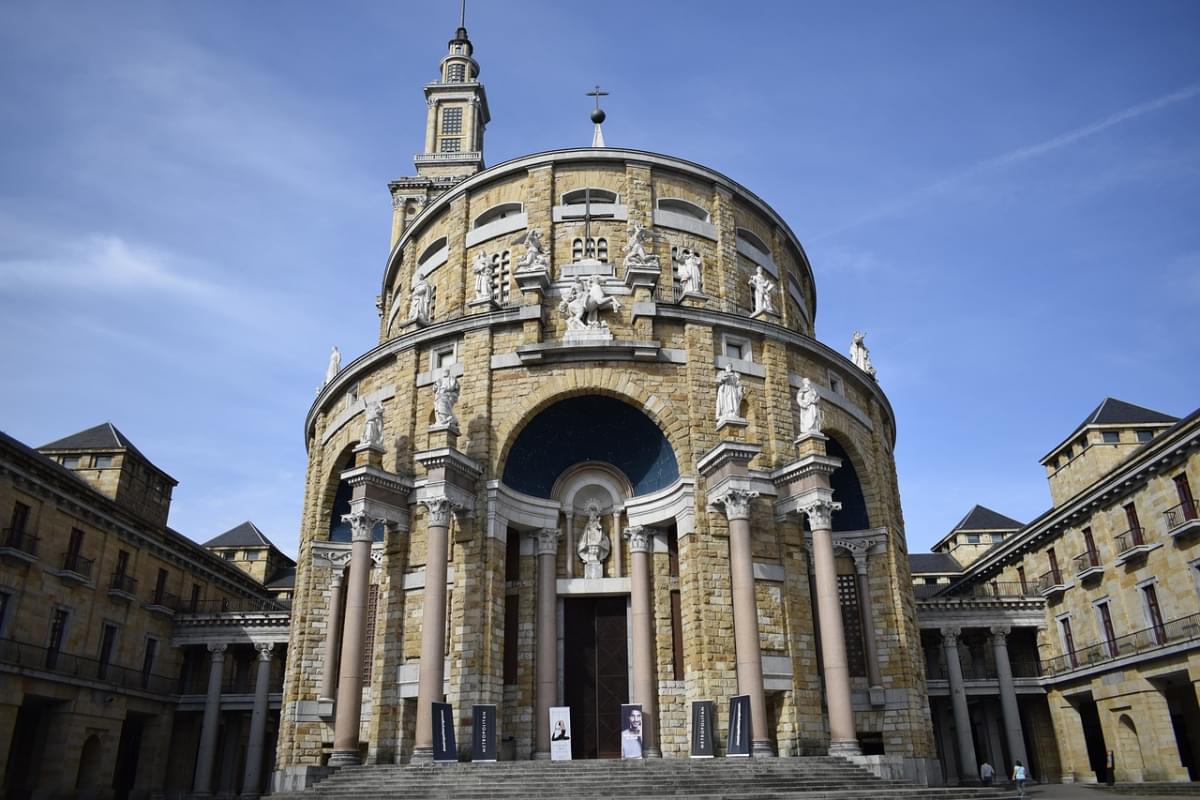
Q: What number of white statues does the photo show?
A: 14